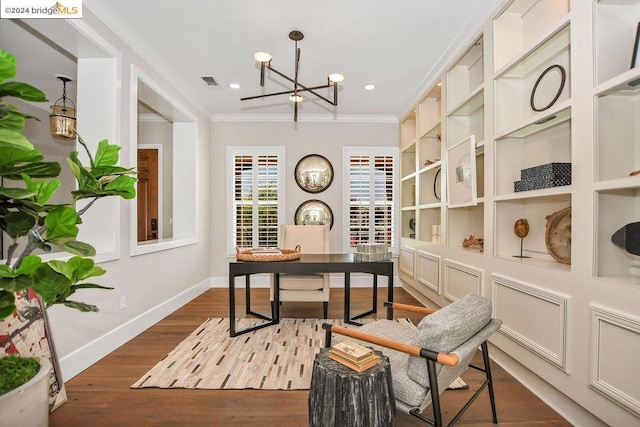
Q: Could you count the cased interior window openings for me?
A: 2